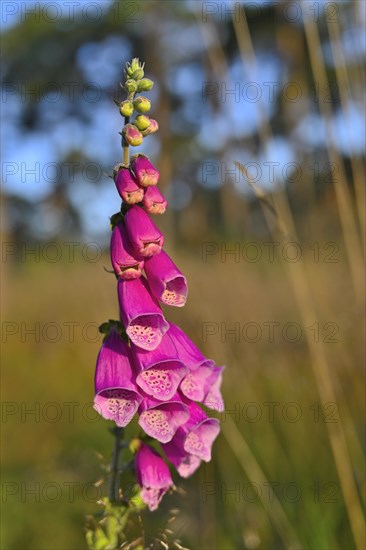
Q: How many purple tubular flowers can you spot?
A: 15